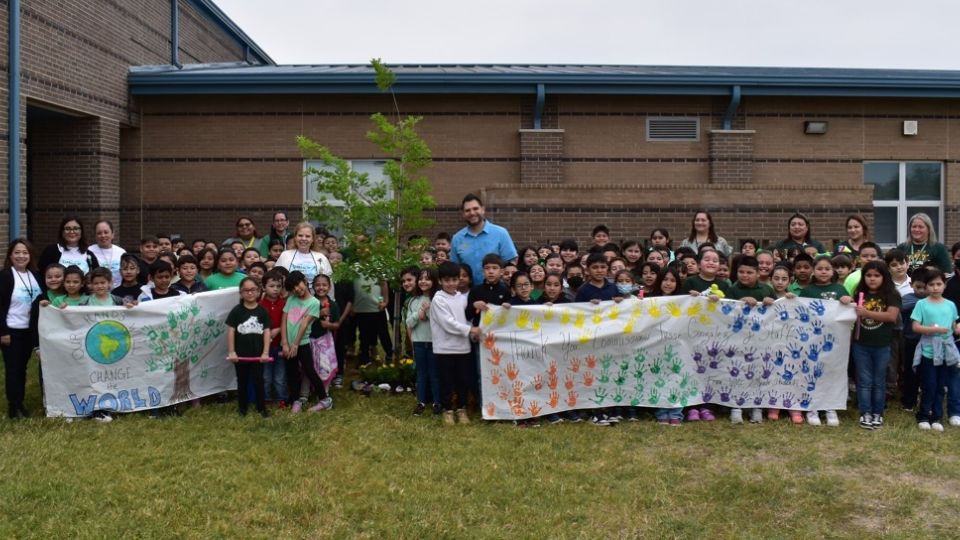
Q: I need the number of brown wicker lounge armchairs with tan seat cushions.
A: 0